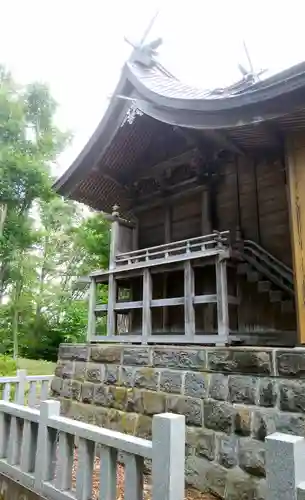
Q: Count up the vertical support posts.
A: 5